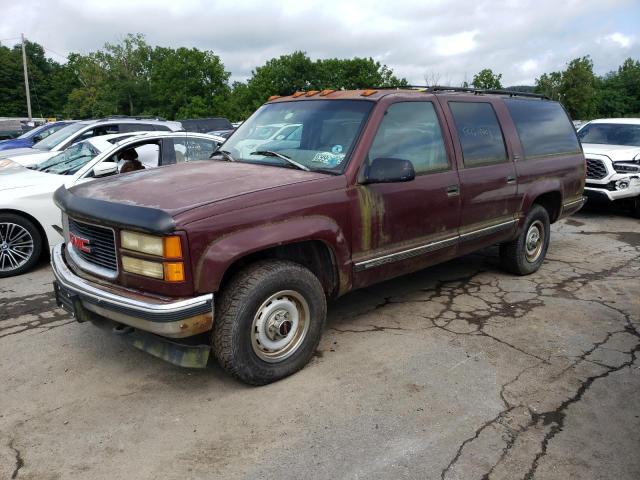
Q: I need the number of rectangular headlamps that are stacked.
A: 2